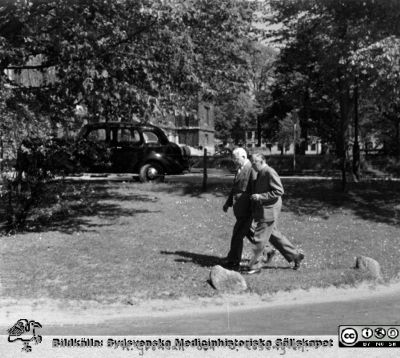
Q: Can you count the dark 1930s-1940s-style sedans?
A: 1